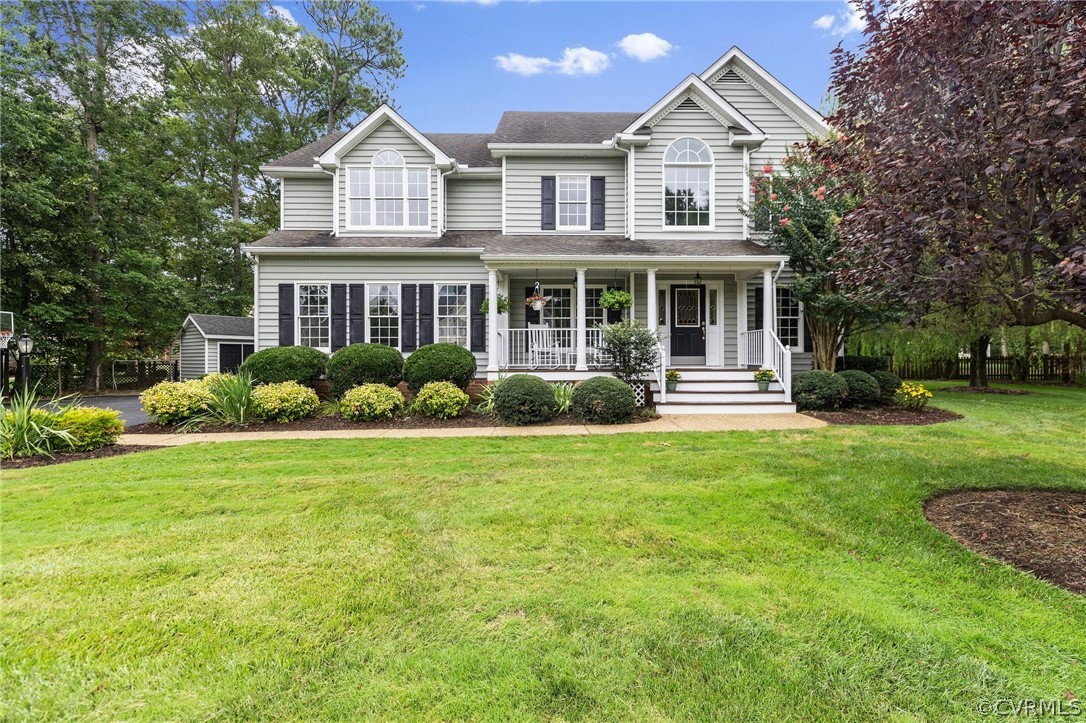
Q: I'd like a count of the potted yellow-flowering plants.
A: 2